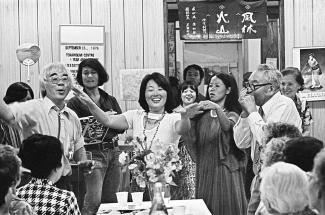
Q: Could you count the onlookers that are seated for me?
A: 7